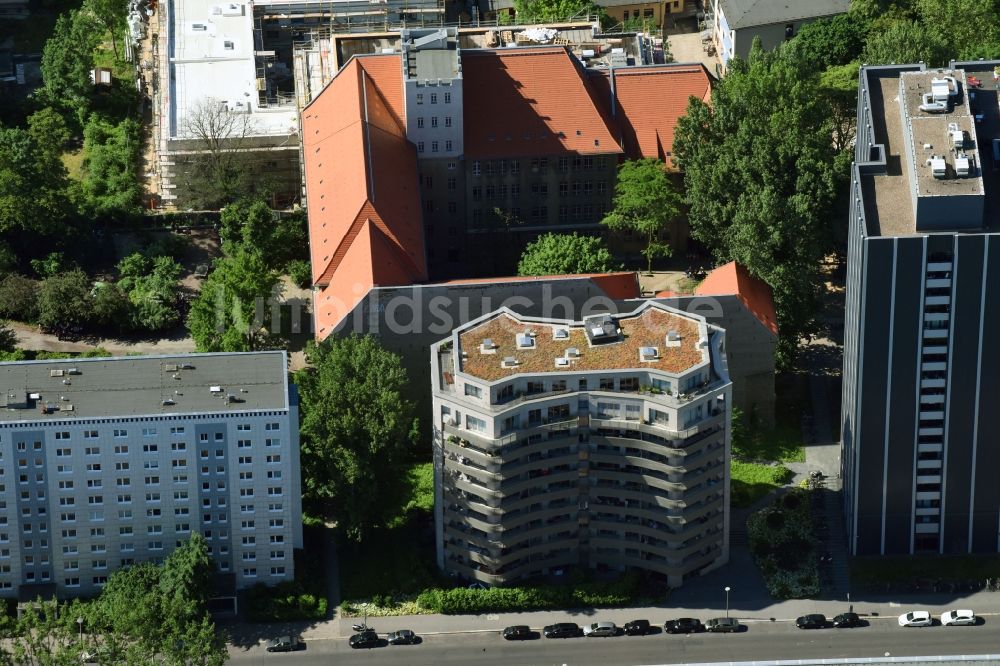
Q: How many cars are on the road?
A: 13